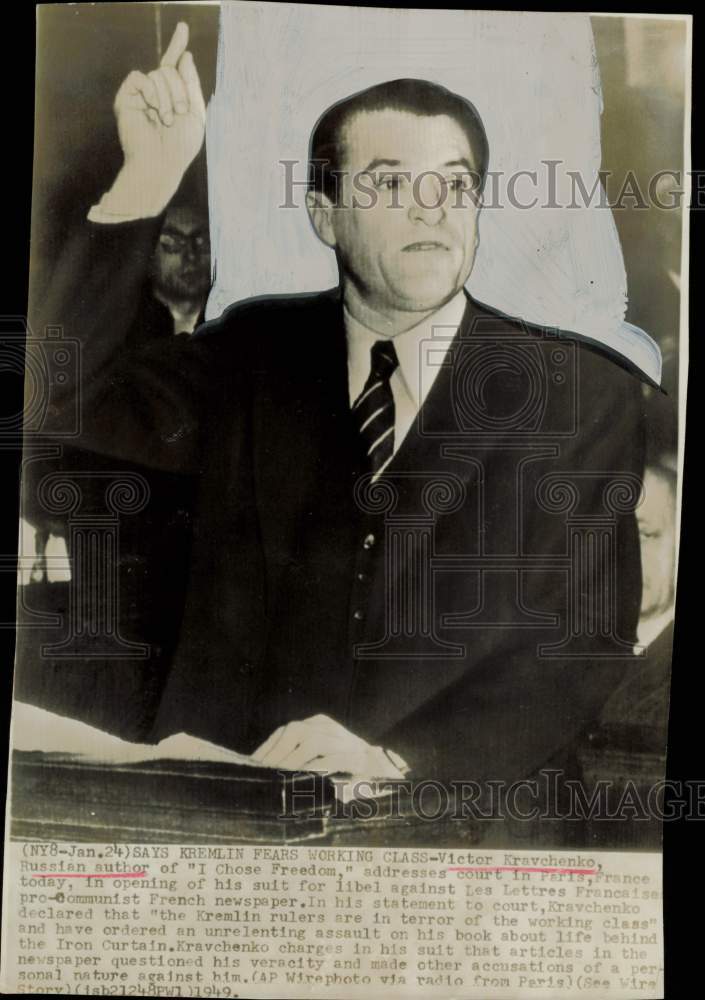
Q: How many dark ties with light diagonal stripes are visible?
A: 1